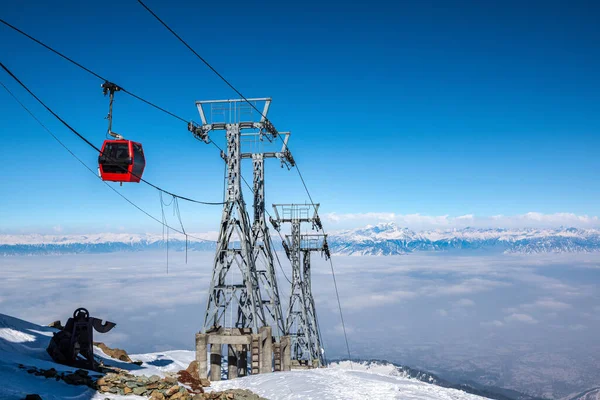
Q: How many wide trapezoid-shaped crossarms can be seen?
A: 4